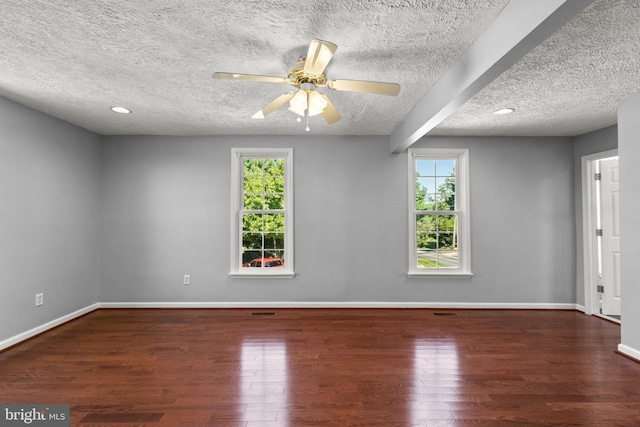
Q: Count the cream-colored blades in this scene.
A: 5